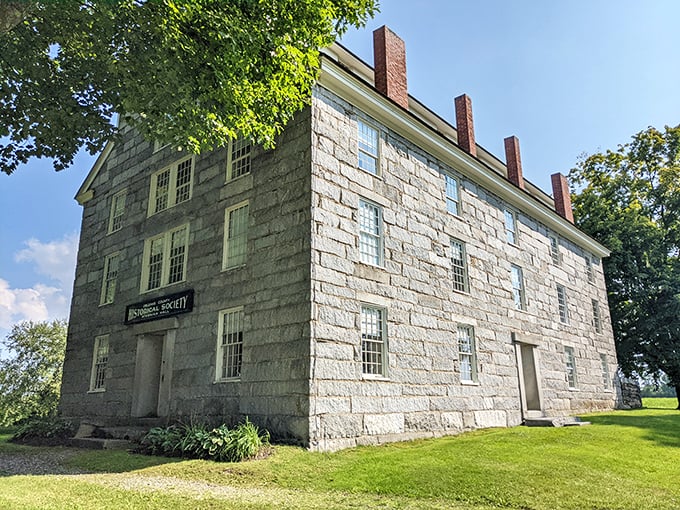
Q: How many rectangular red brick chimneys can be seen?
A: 4